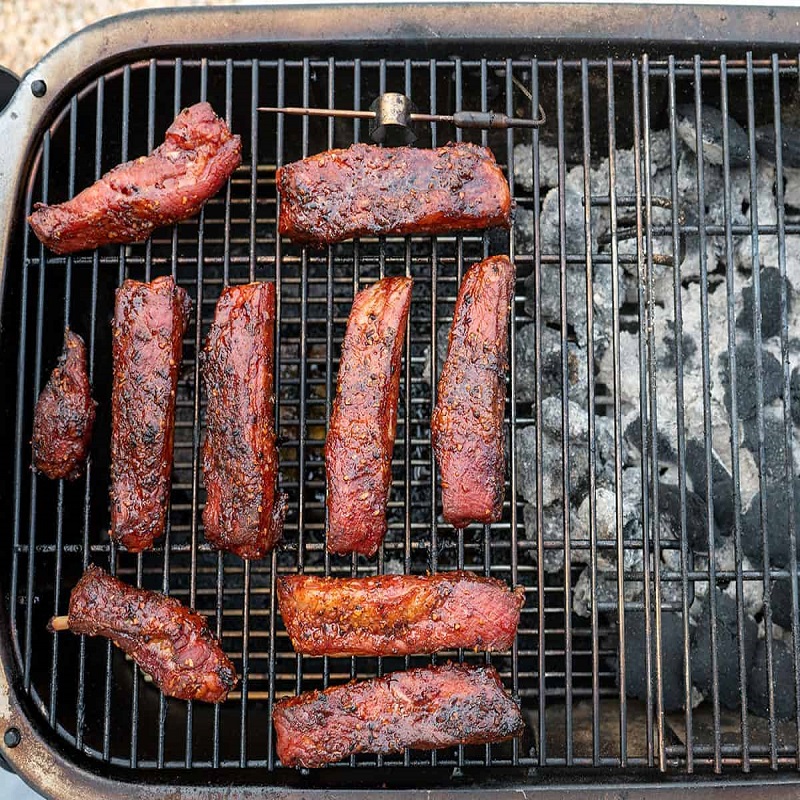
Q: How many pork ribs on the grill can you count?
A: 10